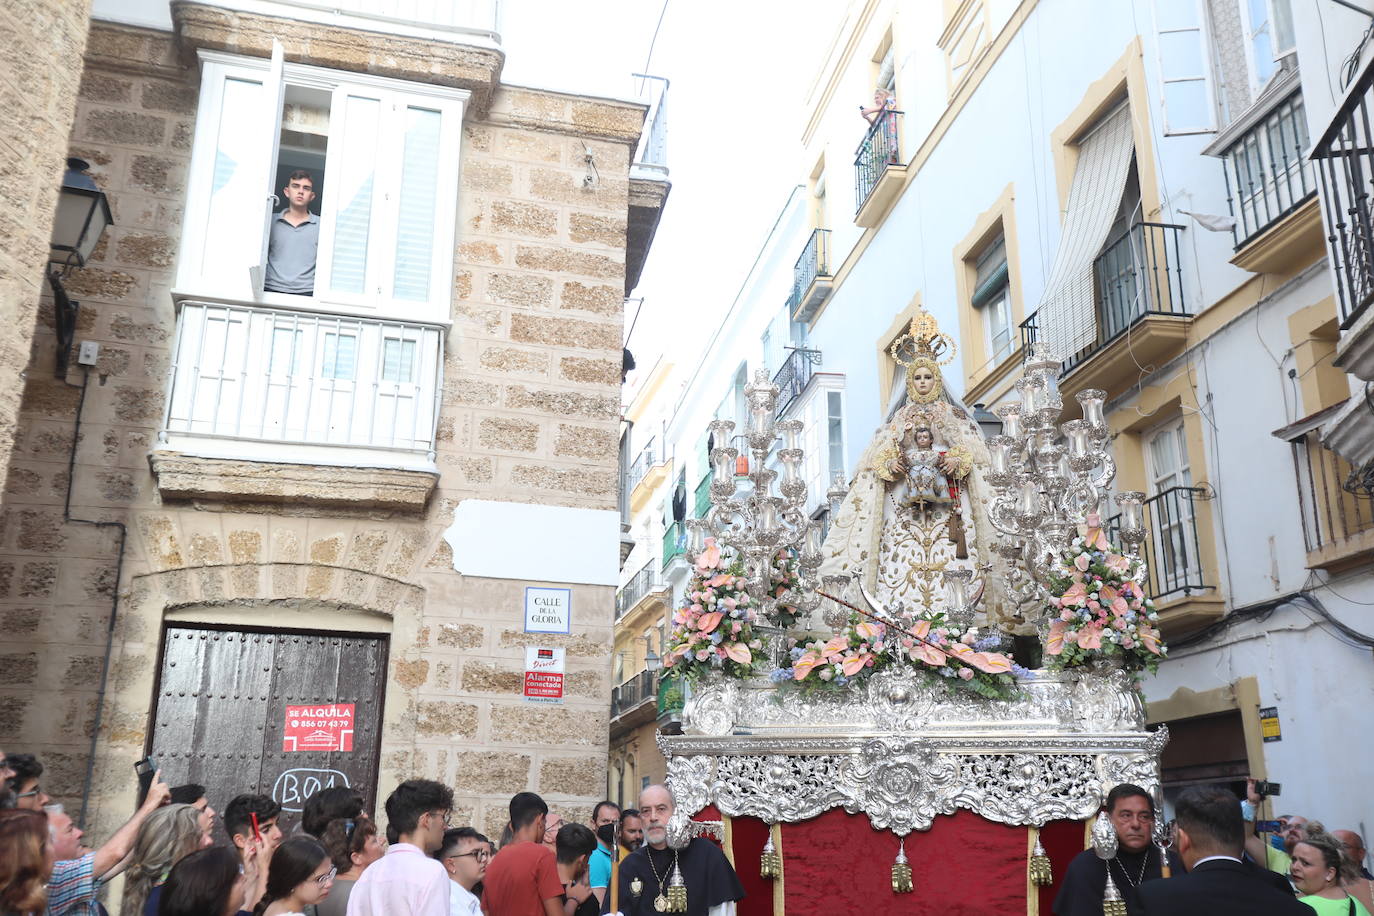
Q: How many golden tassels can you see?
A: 5